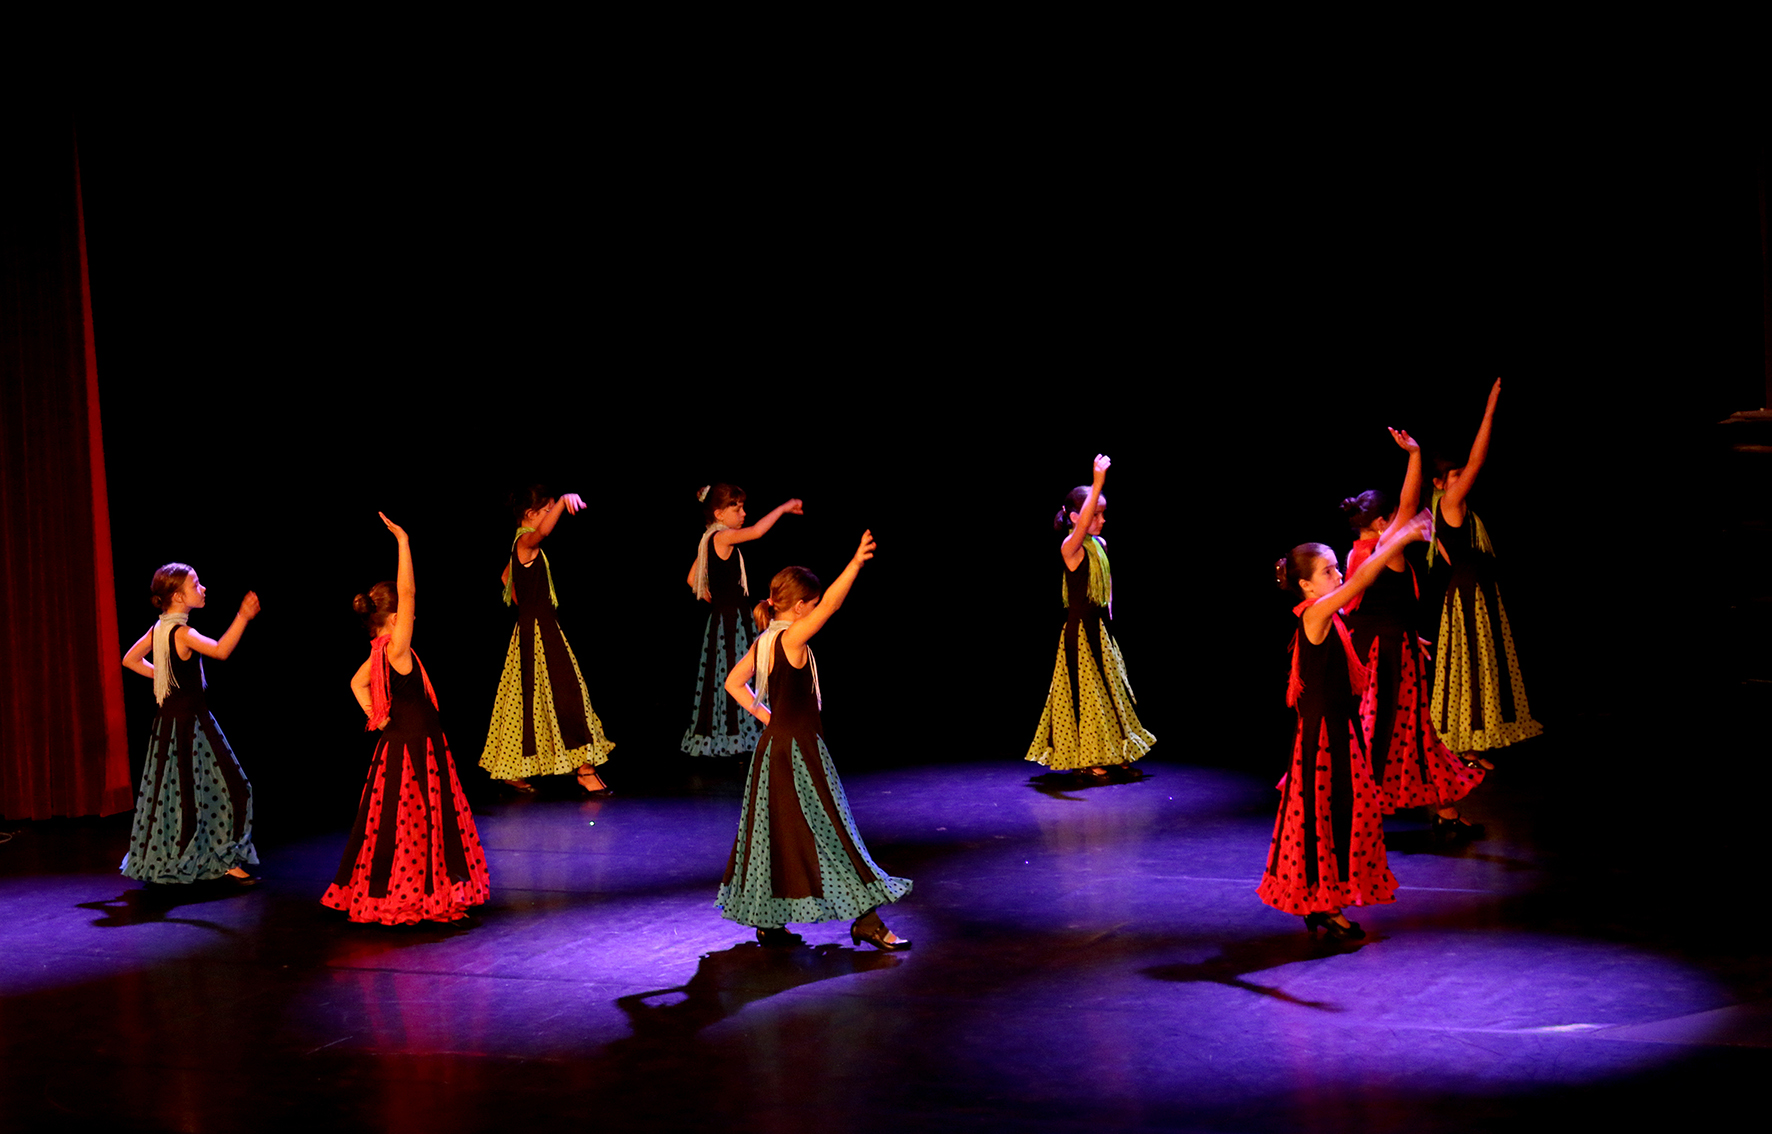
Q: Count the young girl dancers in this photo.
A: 9